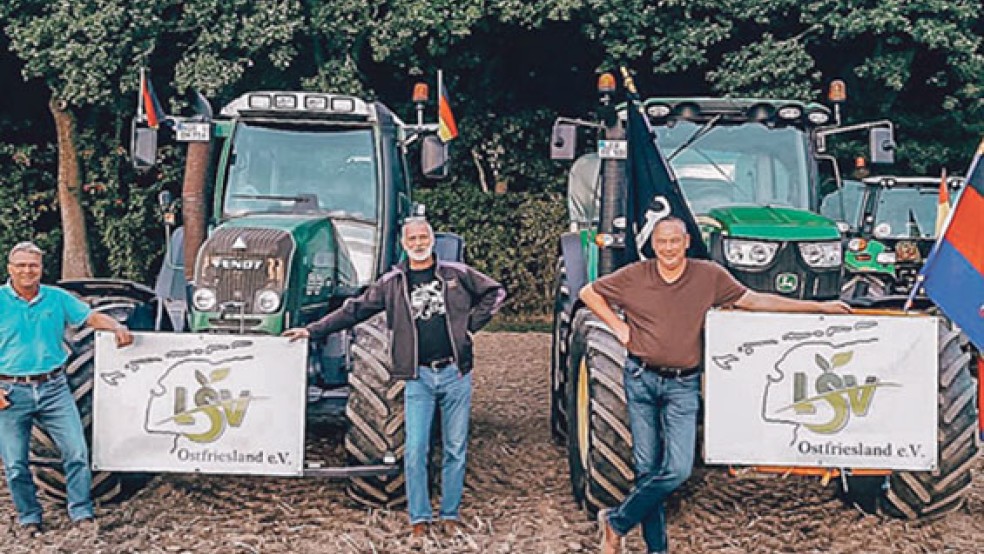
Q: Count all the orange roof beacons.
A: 4